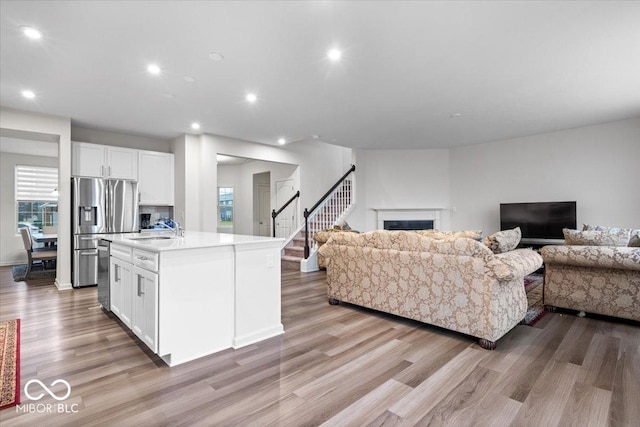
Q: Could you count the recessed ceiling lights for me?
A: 7